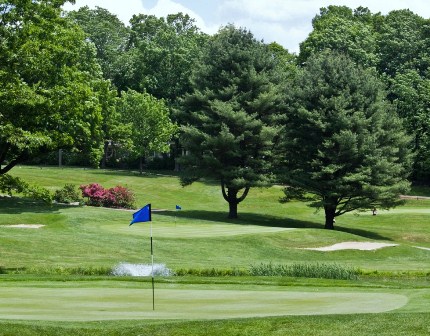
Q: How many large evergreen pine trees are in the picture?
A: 2